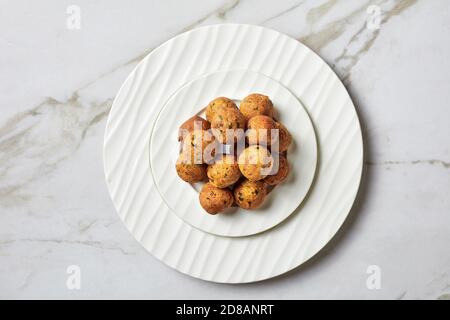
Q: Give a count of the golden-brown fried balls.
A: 13